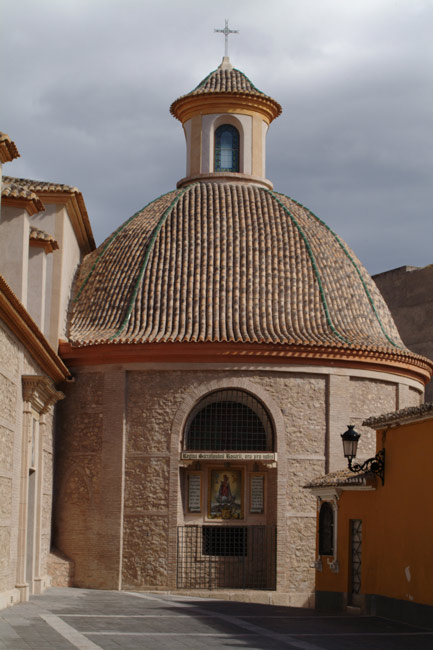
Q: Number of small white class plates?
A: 2